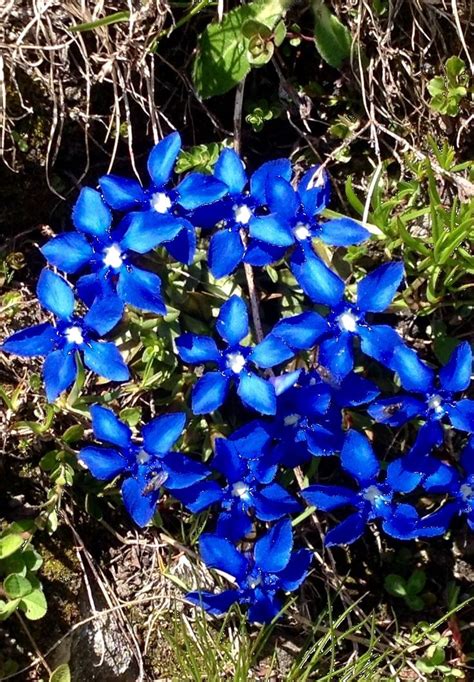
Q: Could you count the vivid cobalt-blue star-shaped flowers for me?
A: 14